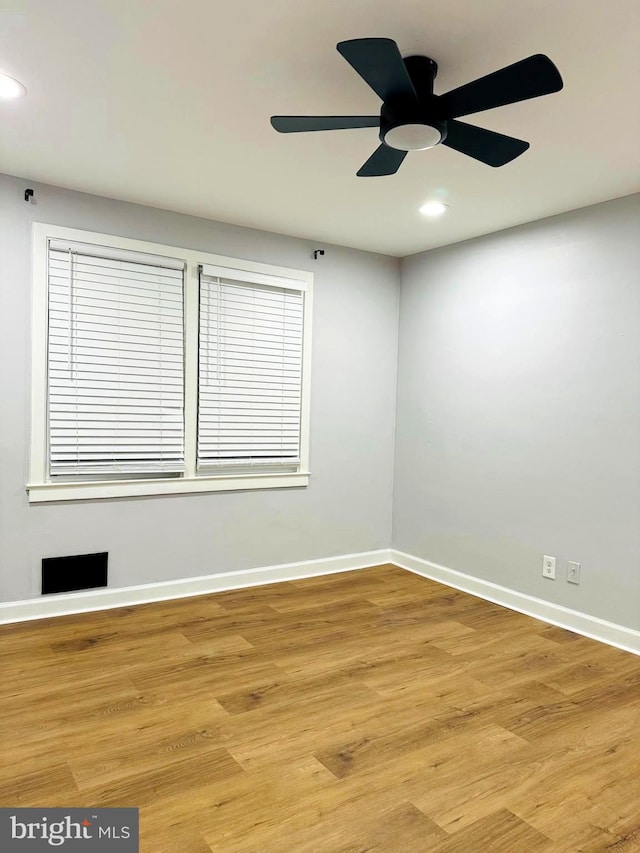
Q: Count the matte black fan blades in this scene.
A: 5